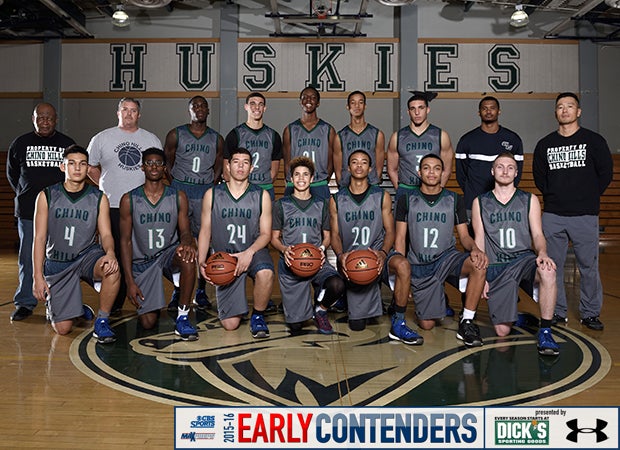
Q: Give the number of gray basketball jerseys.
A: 12